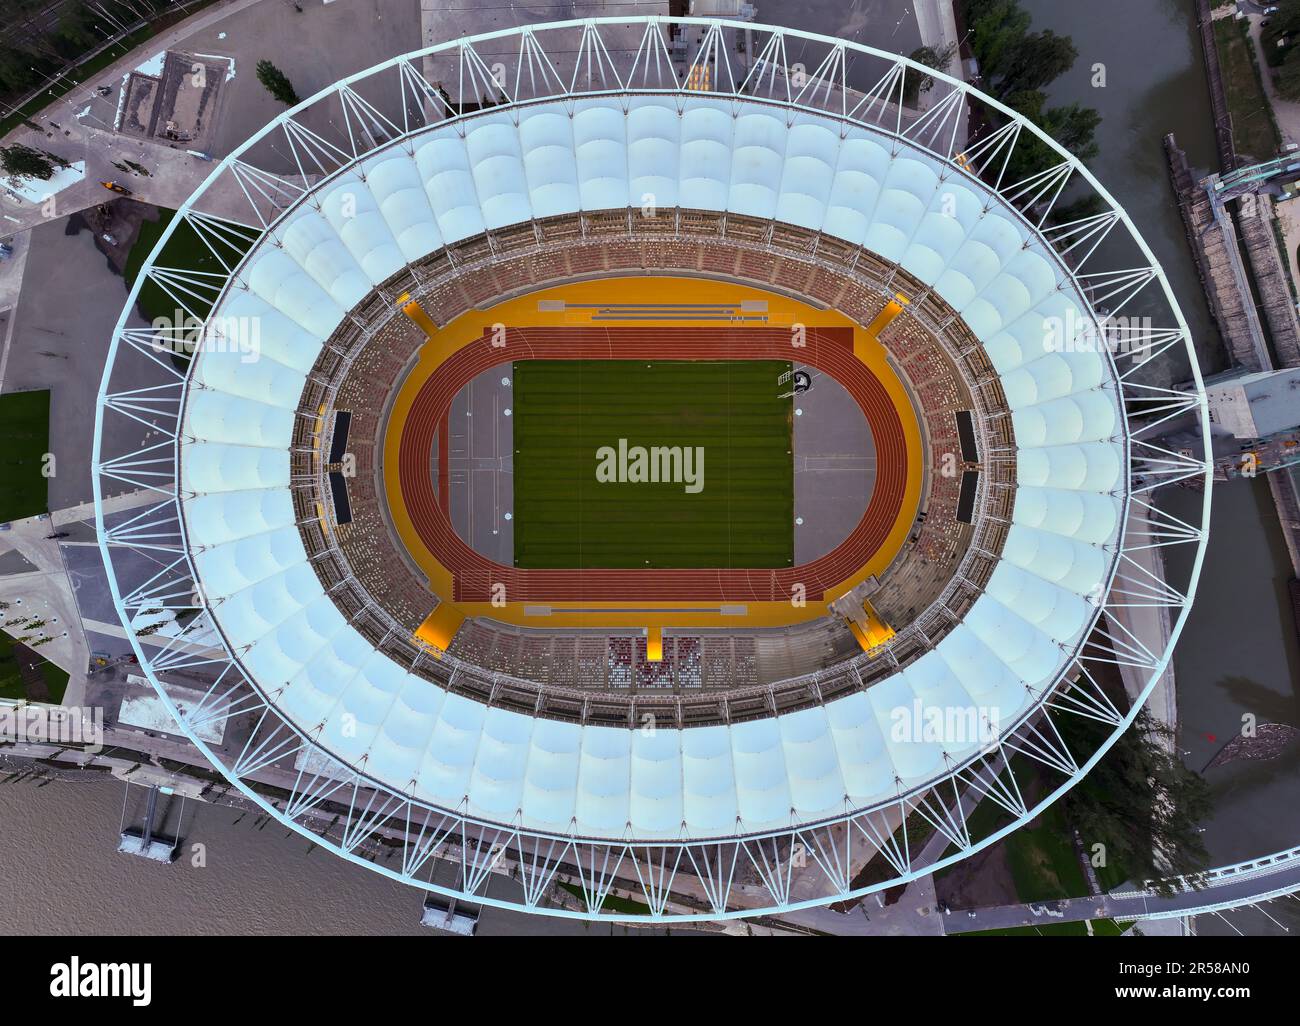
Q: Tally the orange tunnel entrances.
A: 5